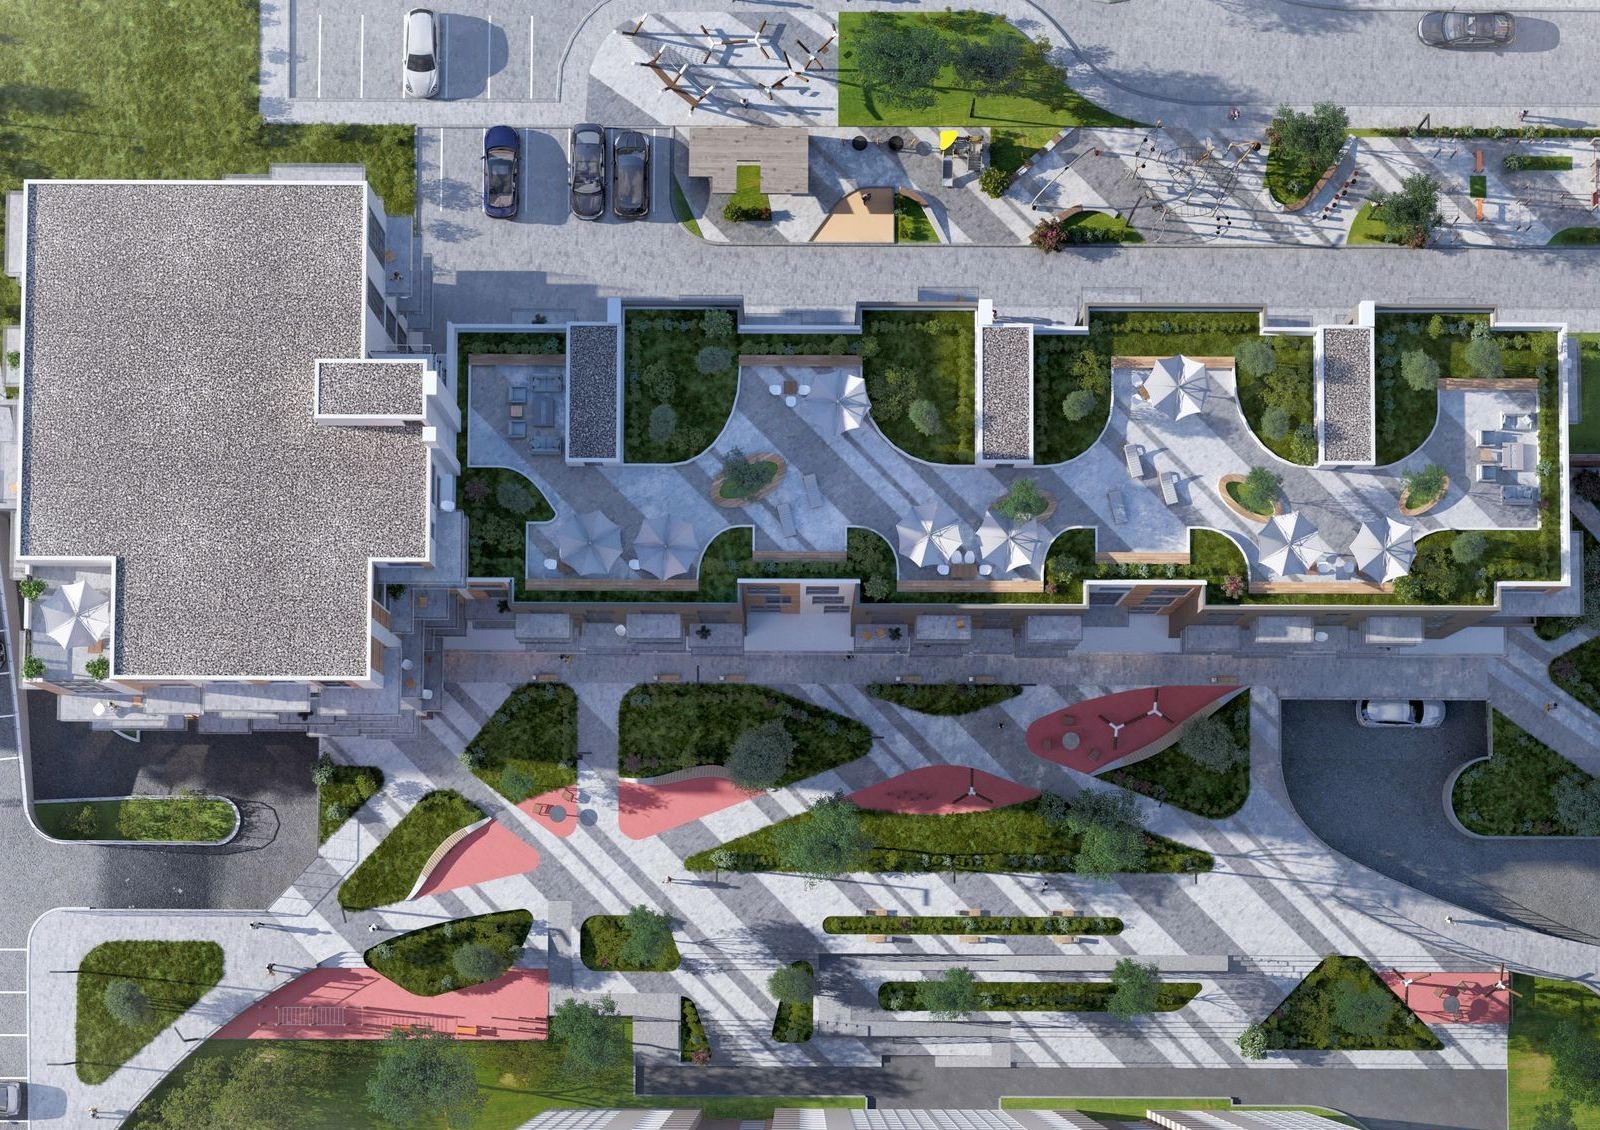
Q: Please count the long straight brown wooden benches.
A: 9